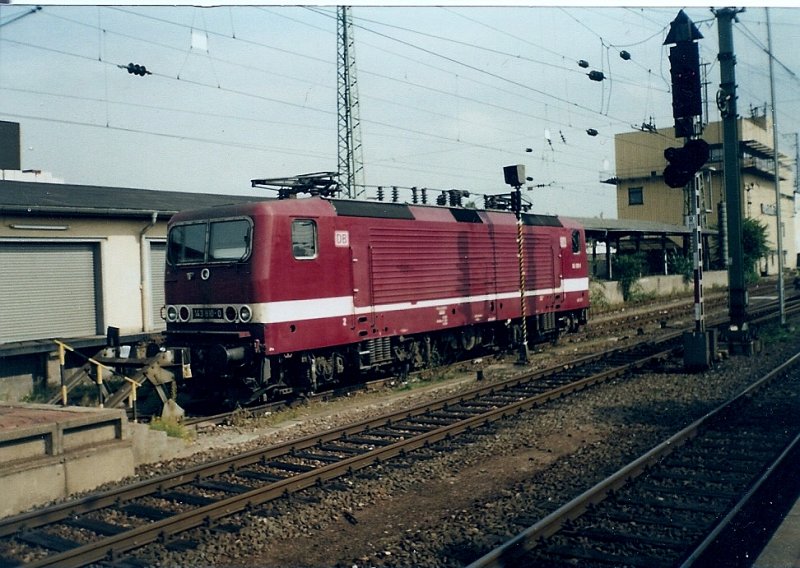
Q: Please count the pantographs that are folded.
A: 2